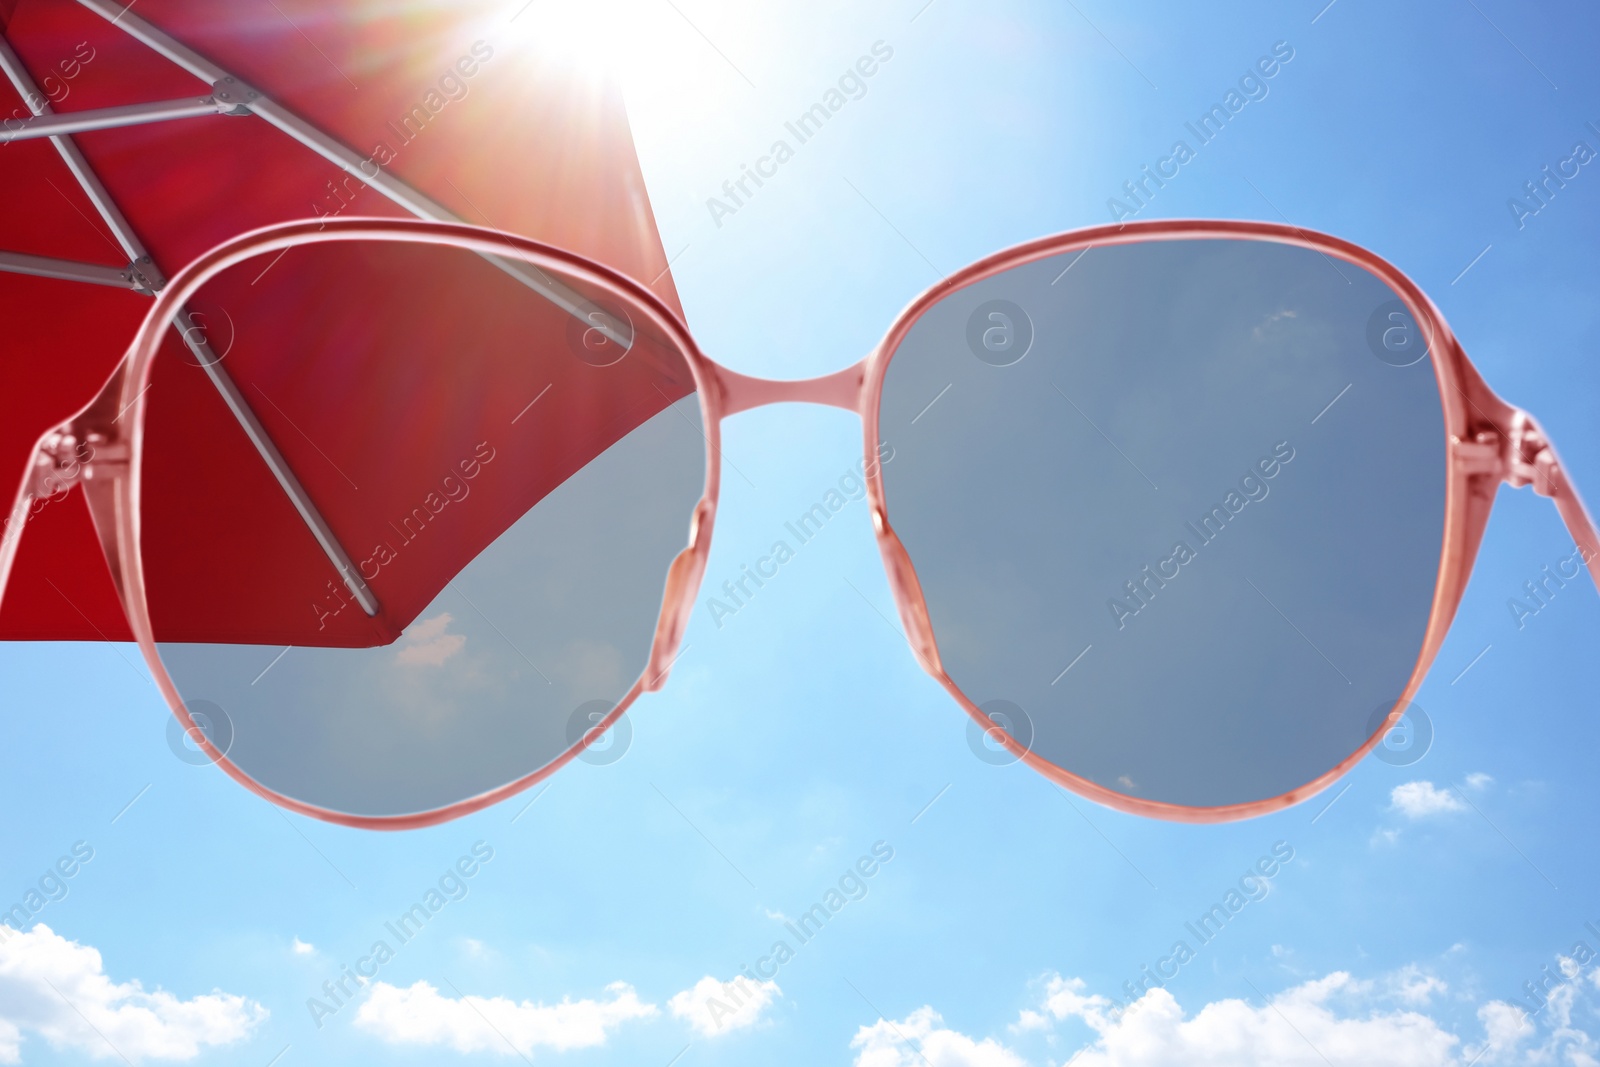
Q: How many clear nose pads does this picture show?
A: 2